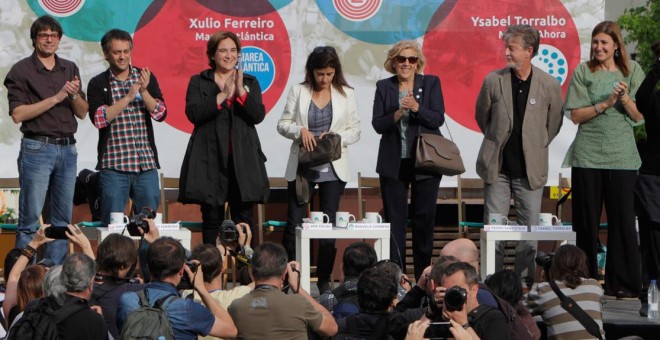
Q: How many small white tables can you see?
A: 3